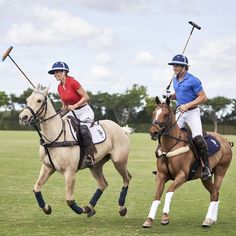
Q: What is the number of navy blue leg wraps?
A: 4